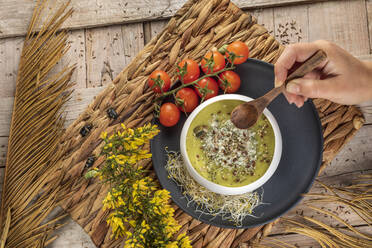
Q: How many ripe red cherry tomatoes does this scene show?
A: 8